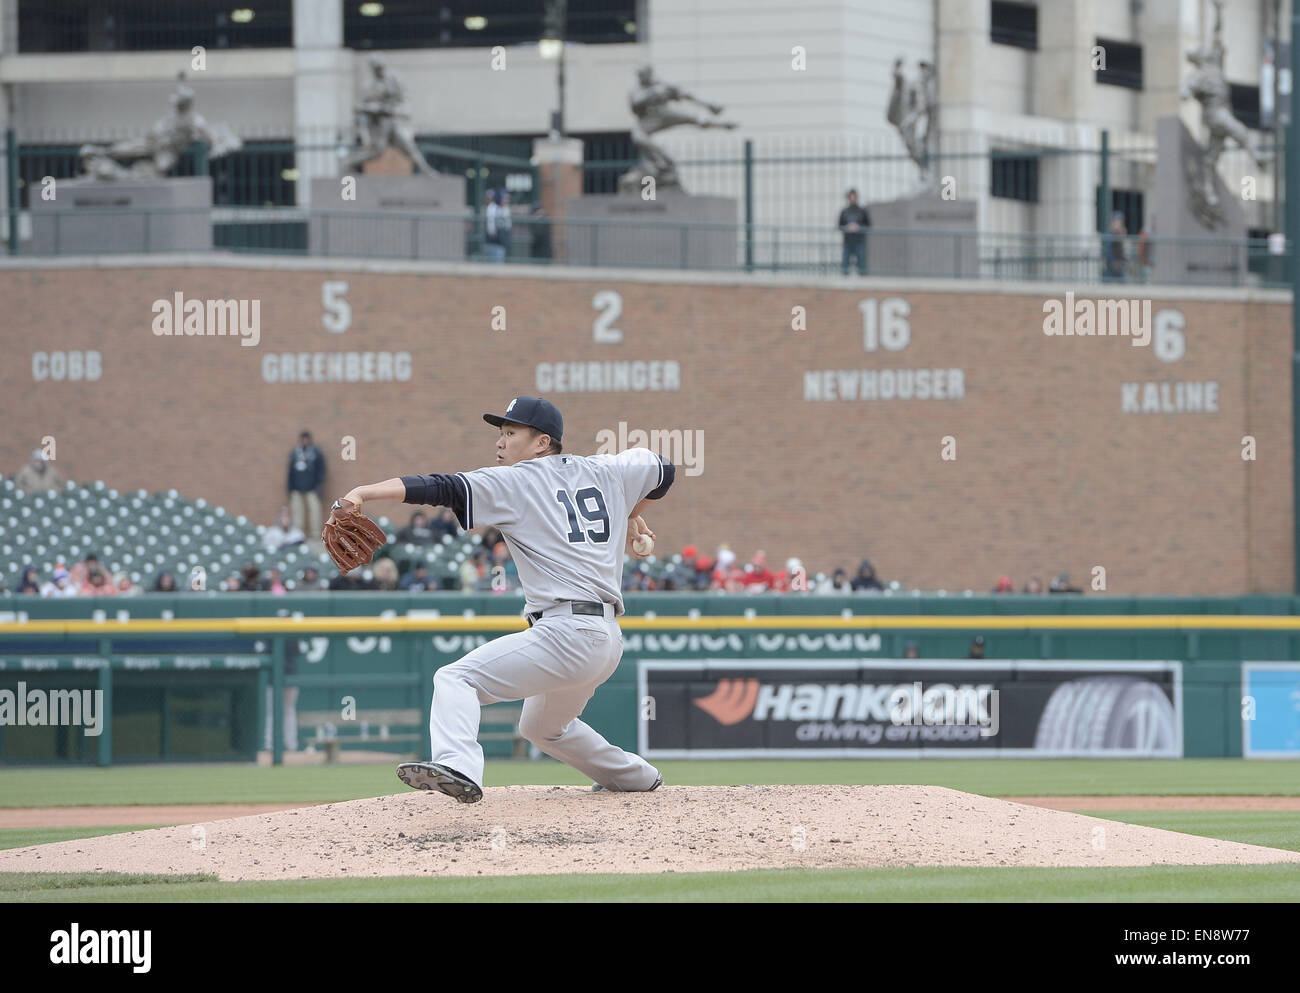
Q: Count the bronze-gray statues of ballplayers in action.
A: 5